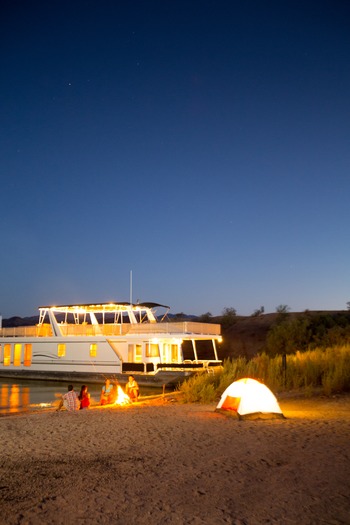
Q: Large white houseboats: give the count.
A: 1